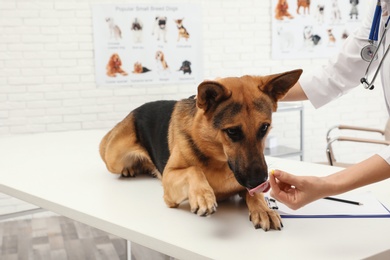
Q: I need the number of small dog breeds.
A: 8